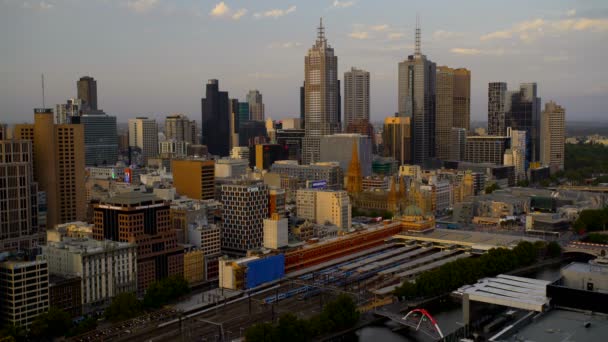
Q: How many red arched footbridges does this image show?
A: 1